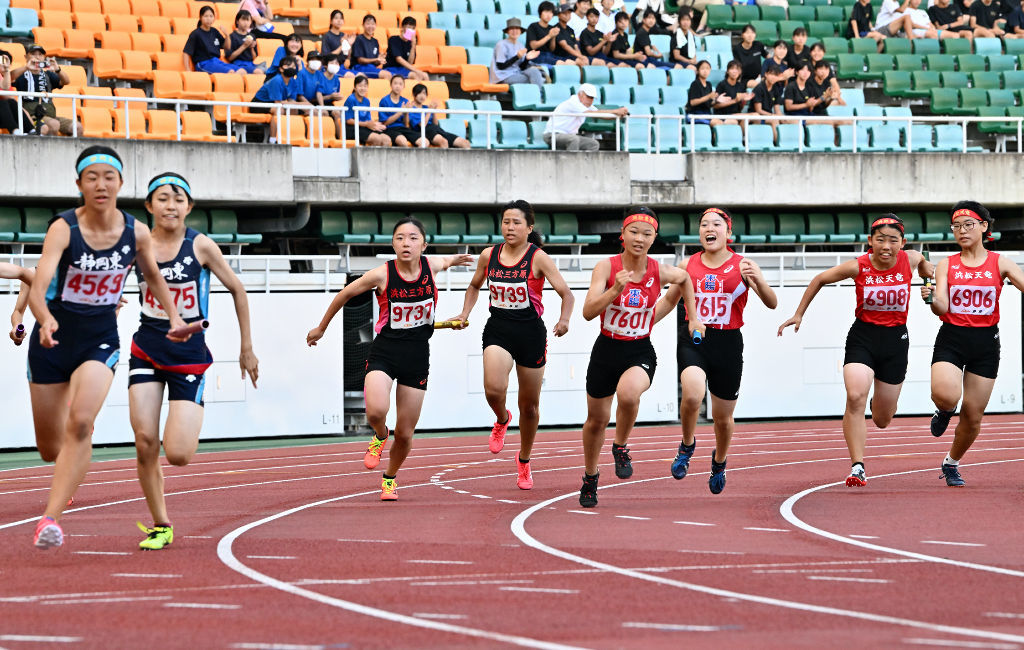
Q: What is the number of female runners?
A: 8